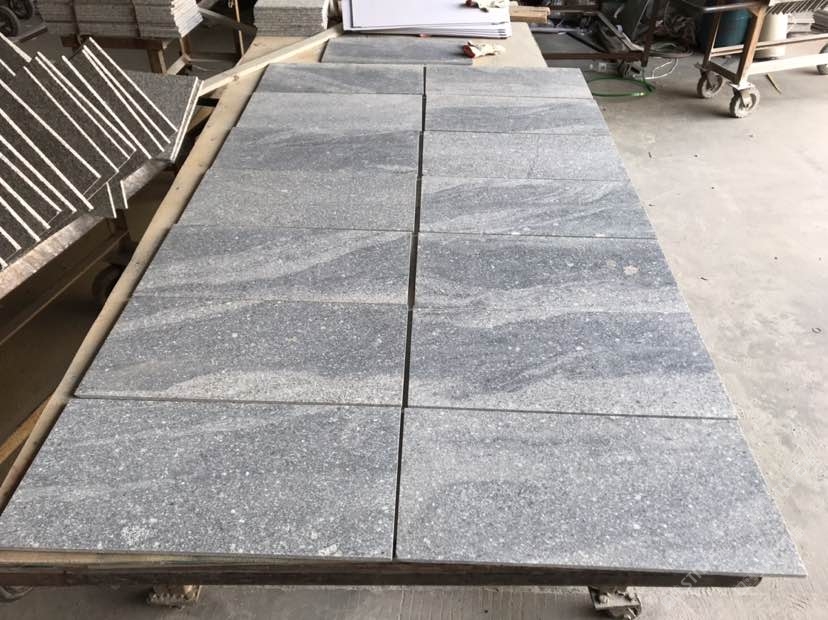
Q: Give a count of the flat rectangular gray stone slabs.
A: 15